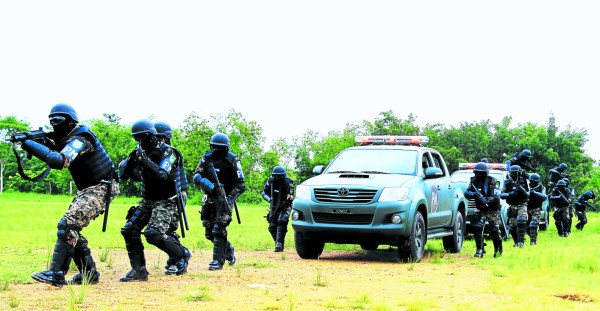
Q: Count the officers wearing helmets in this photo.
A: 14